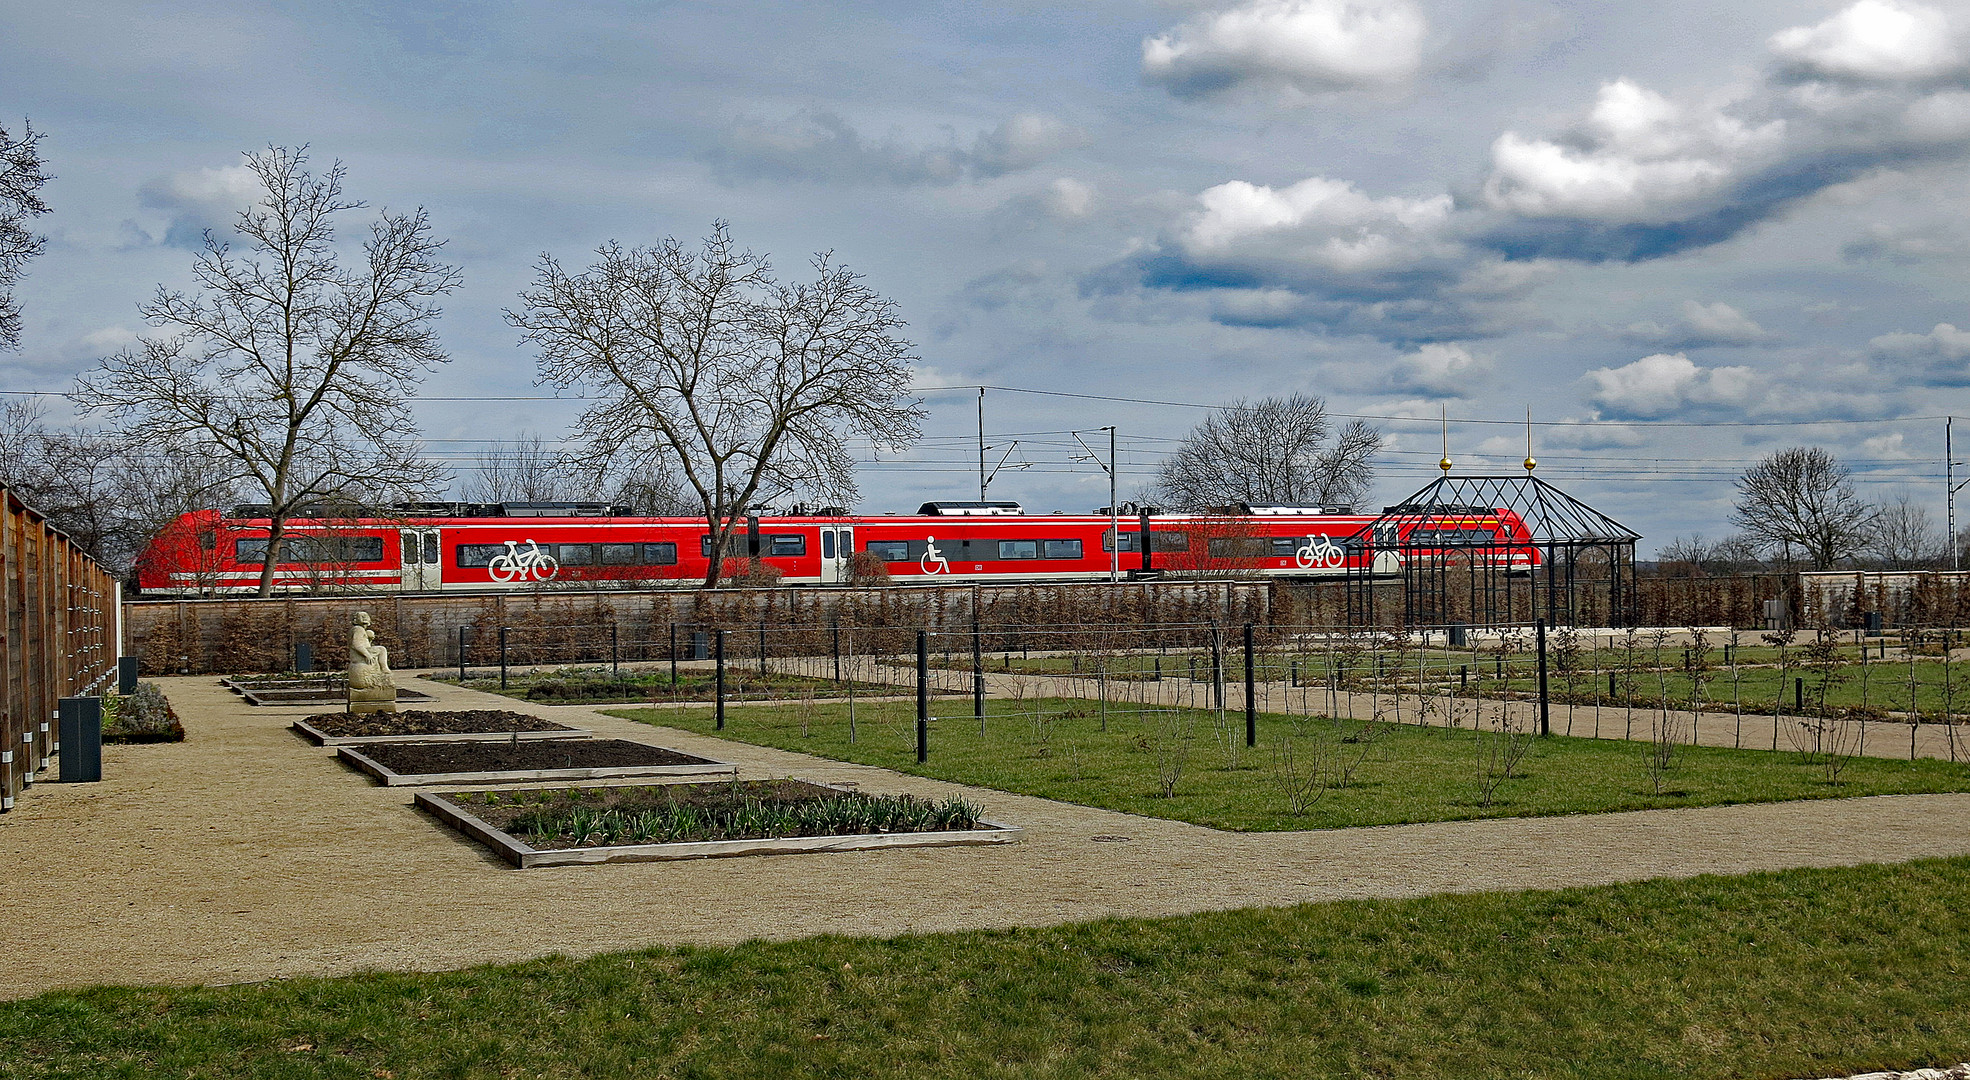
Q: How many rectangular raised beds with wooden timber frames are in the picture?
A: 6